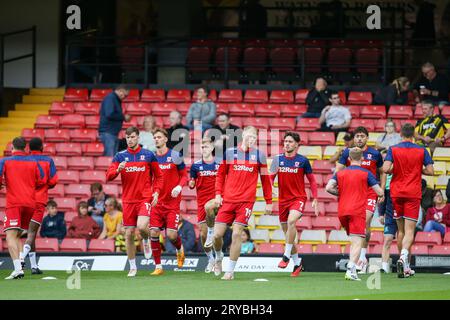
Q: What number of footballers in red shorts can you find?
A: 10